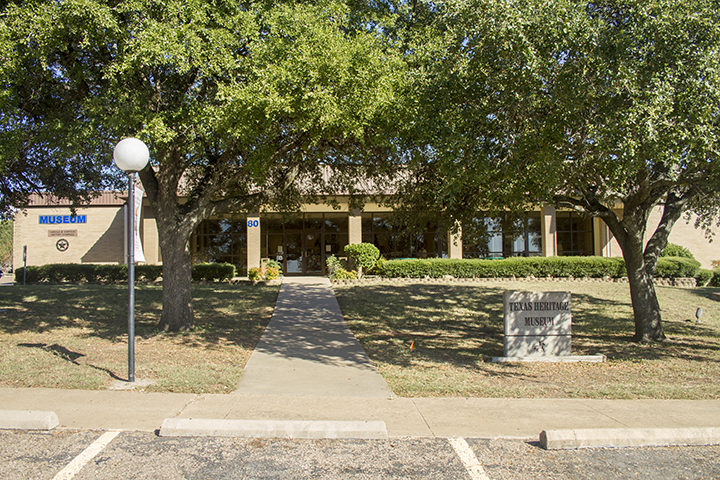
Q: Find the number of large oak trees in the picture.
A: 2